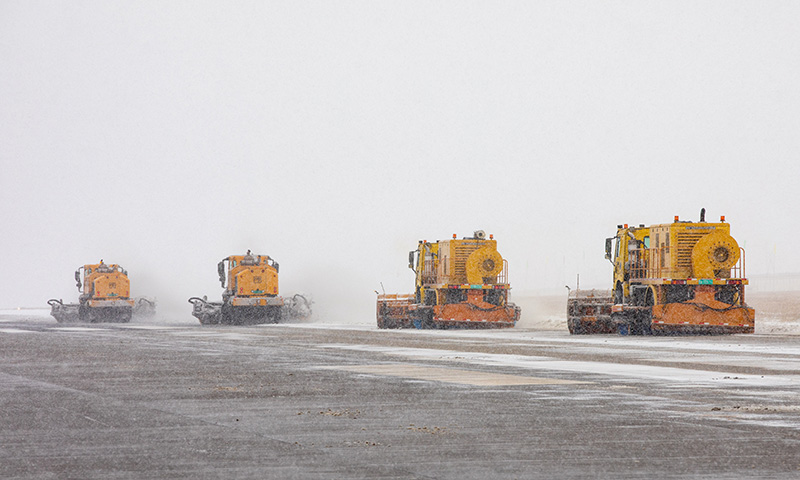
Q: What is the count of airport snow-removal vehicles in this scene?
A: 4